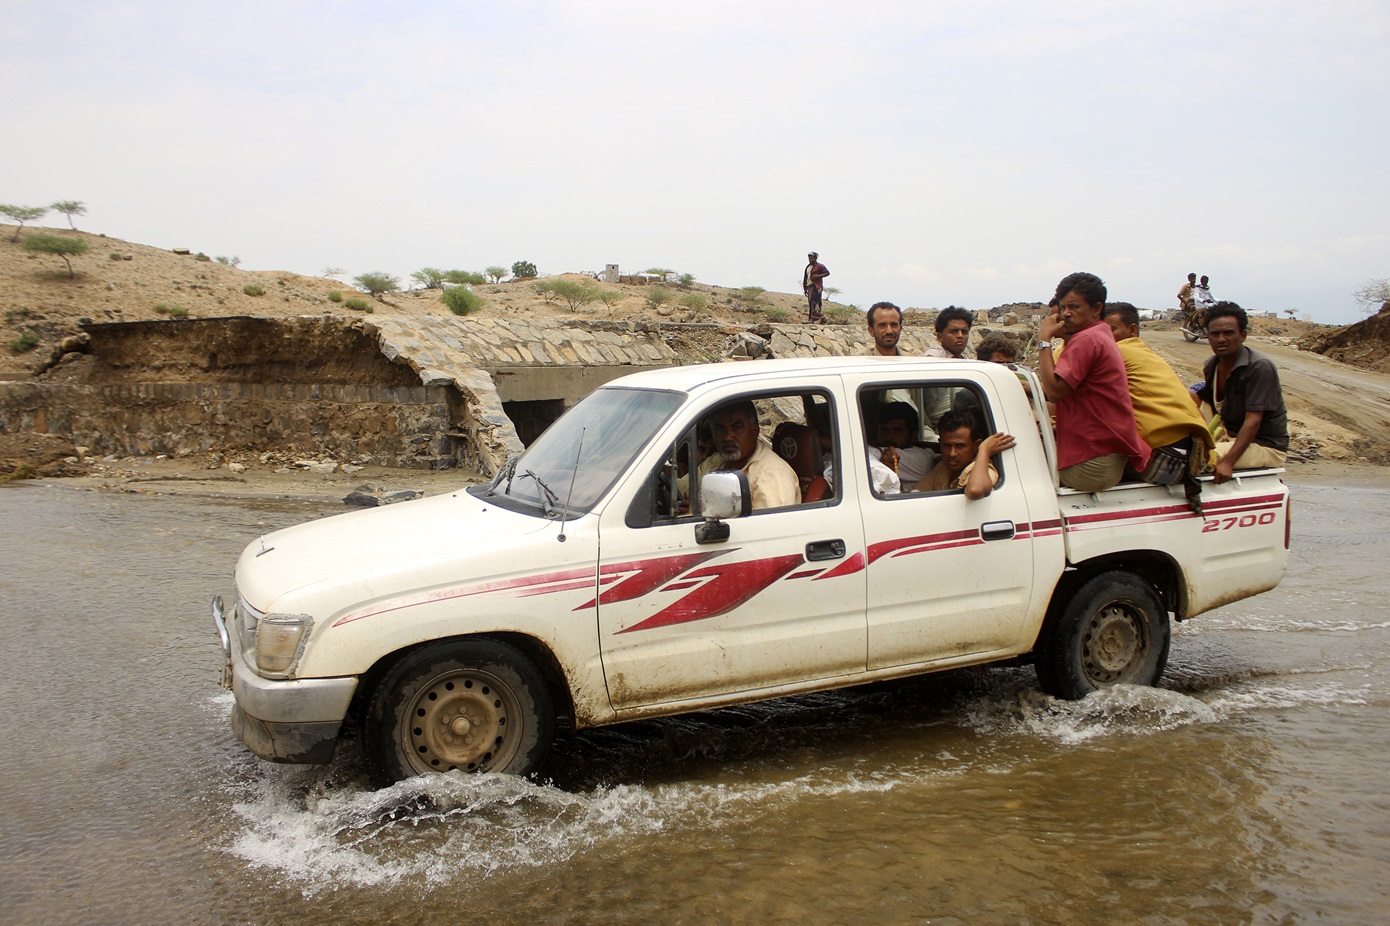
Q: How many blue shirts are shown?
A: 0